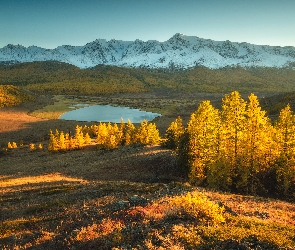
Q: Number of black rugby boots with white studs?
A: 0